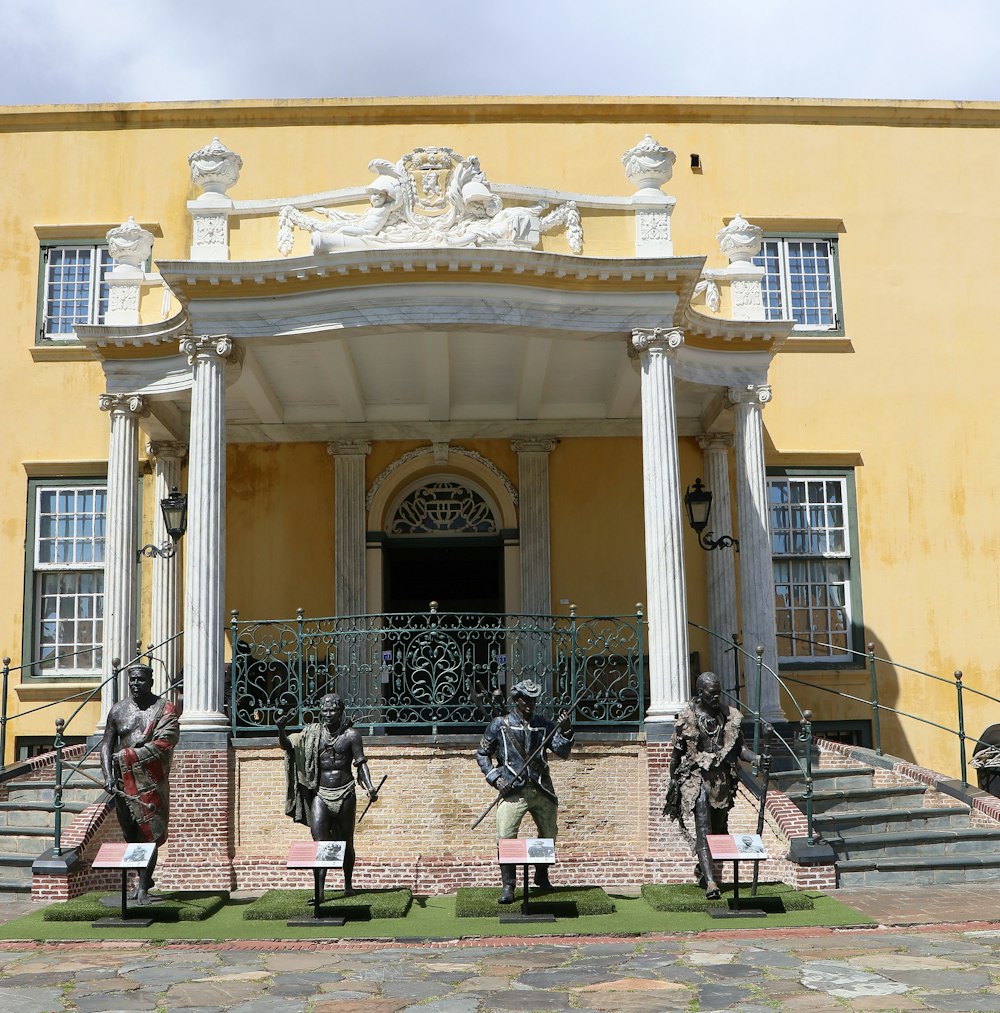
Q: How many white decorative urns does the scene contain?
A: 4